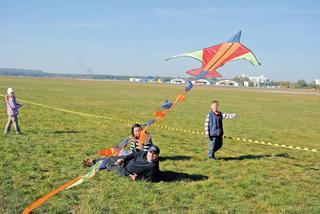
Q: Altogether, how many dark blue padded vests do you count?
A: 1